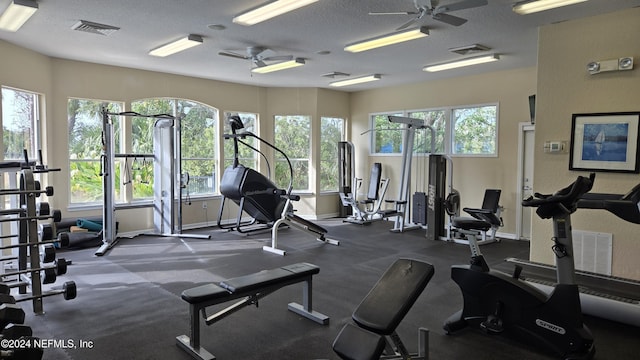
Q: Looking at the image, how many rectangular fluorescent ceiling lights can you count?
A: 8